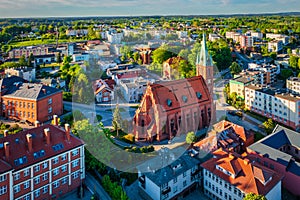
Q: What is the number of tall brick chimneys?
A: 7